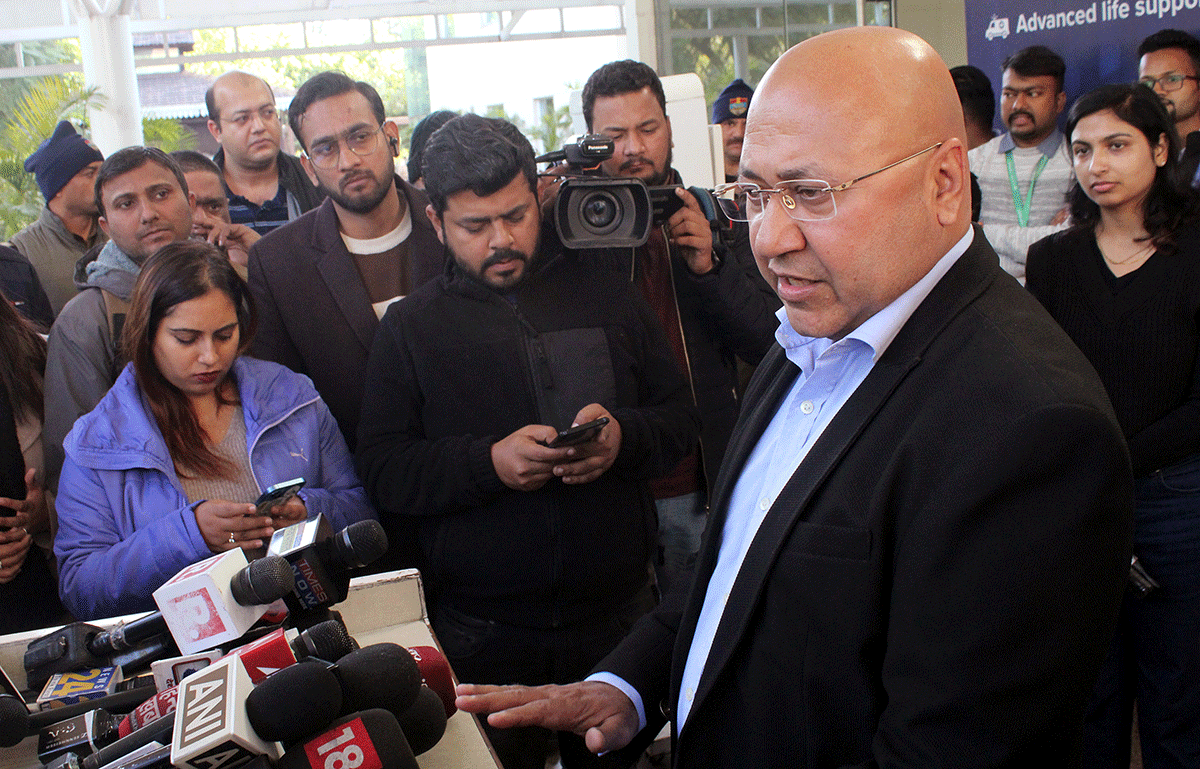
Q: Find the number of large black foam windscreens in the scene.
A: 4